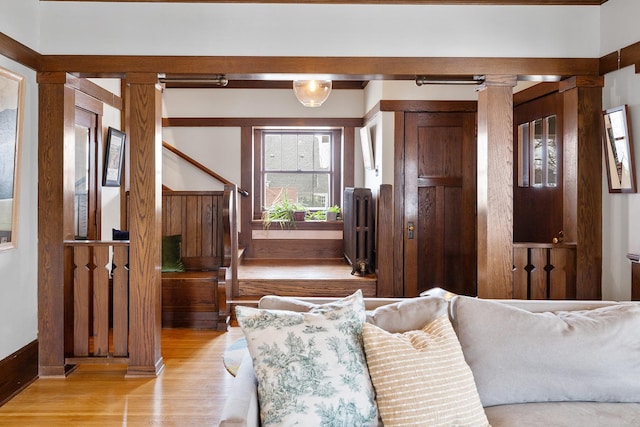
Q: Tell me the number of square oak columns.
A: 4